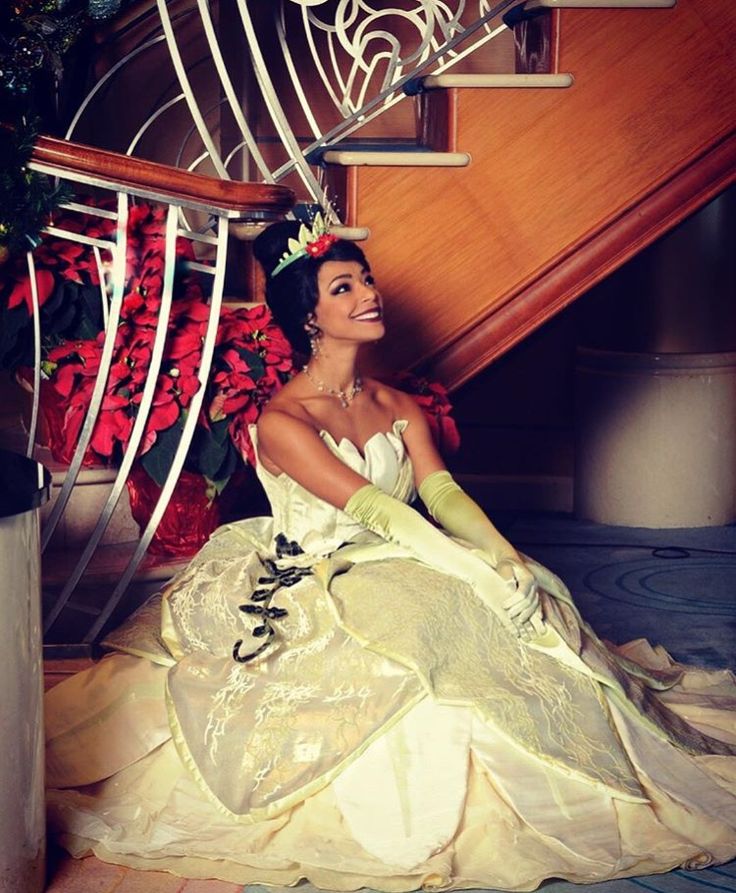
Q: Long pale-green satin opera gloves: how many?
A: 2